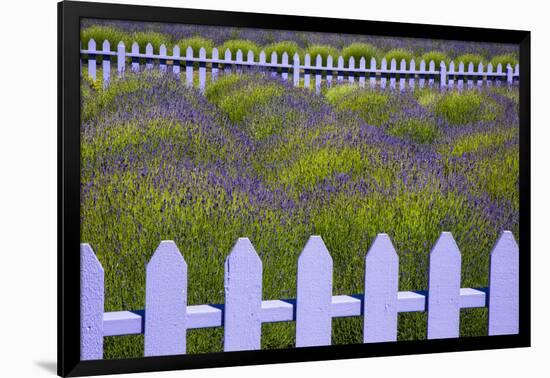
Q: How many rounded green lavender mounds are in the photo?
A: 11